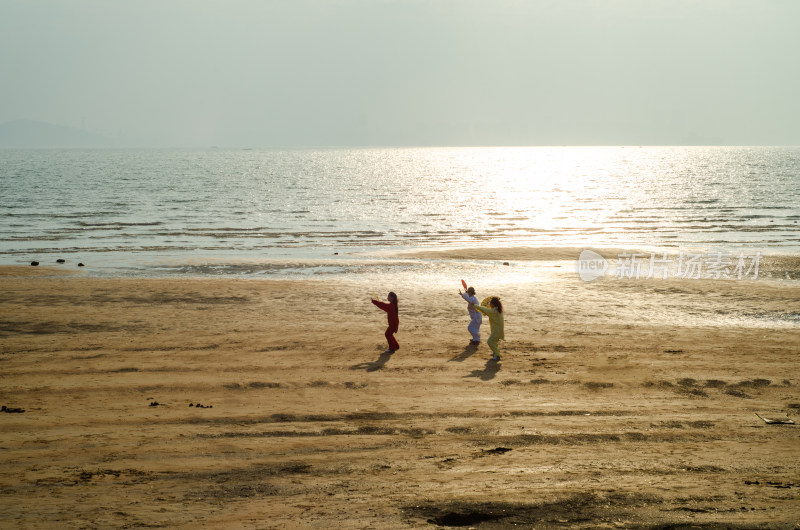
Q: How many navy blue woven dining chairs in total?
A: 0